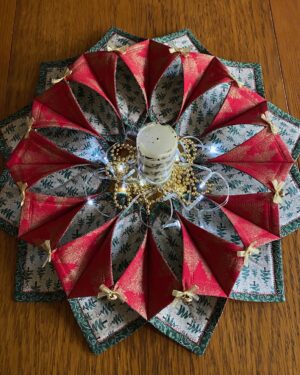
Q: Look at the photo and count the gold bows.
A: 12